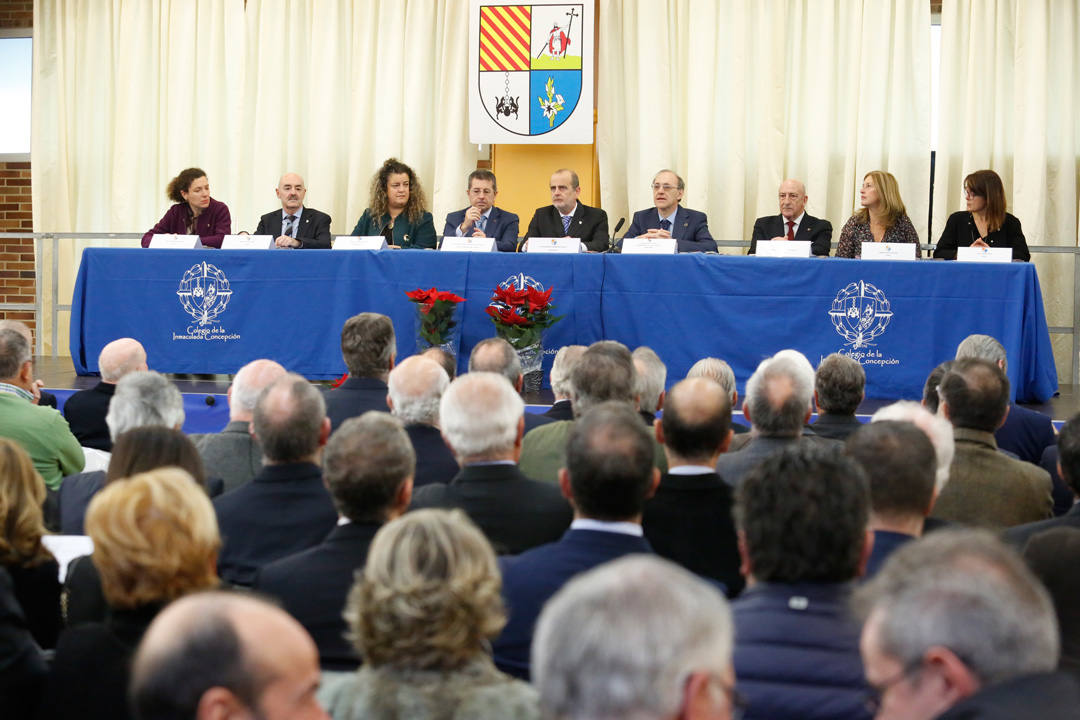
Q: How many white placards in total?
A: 9